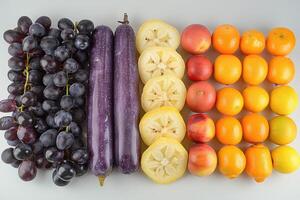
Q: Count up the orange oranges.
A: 12